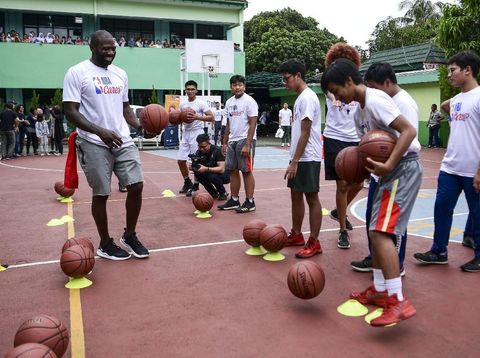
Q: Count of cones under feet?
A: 2